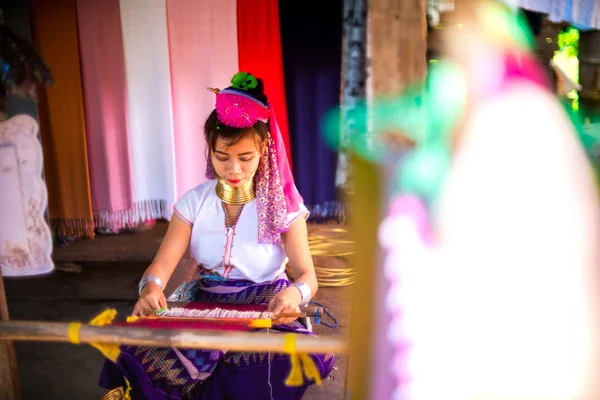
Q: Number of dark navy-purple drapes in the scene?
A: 1